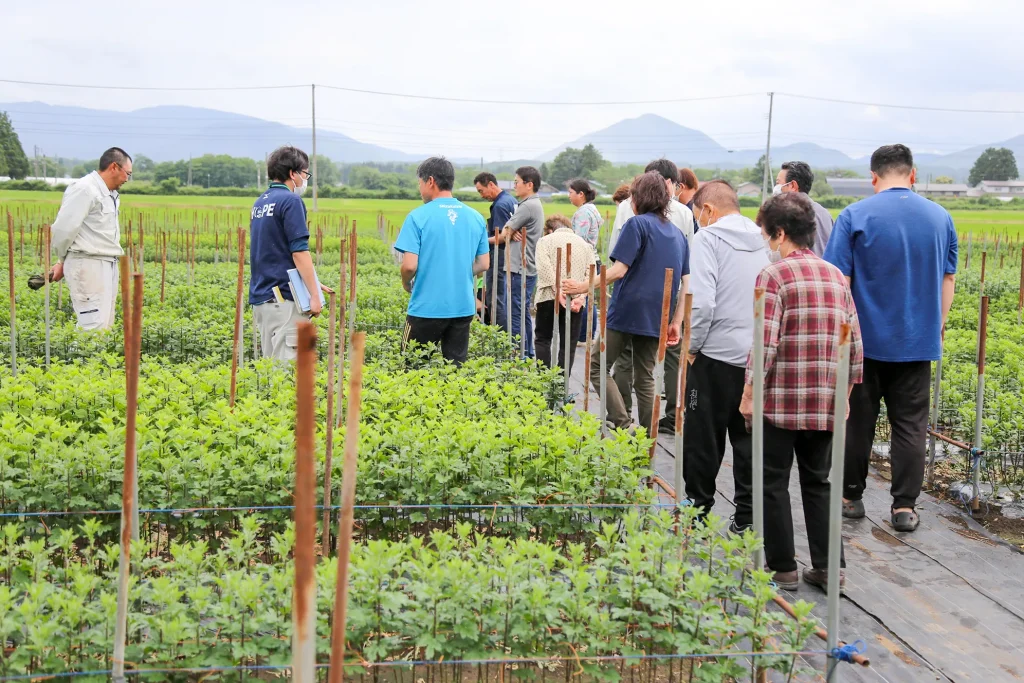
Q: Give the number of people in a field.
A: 15